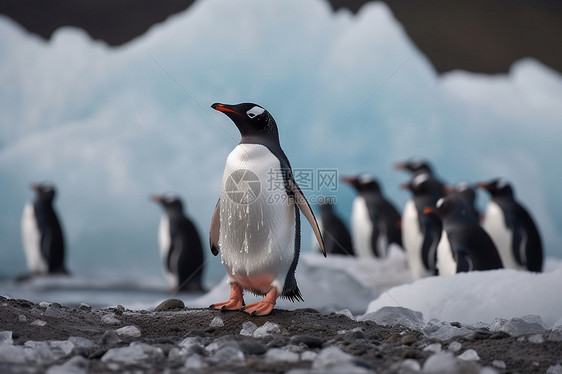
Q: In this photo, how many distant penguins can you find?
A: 9